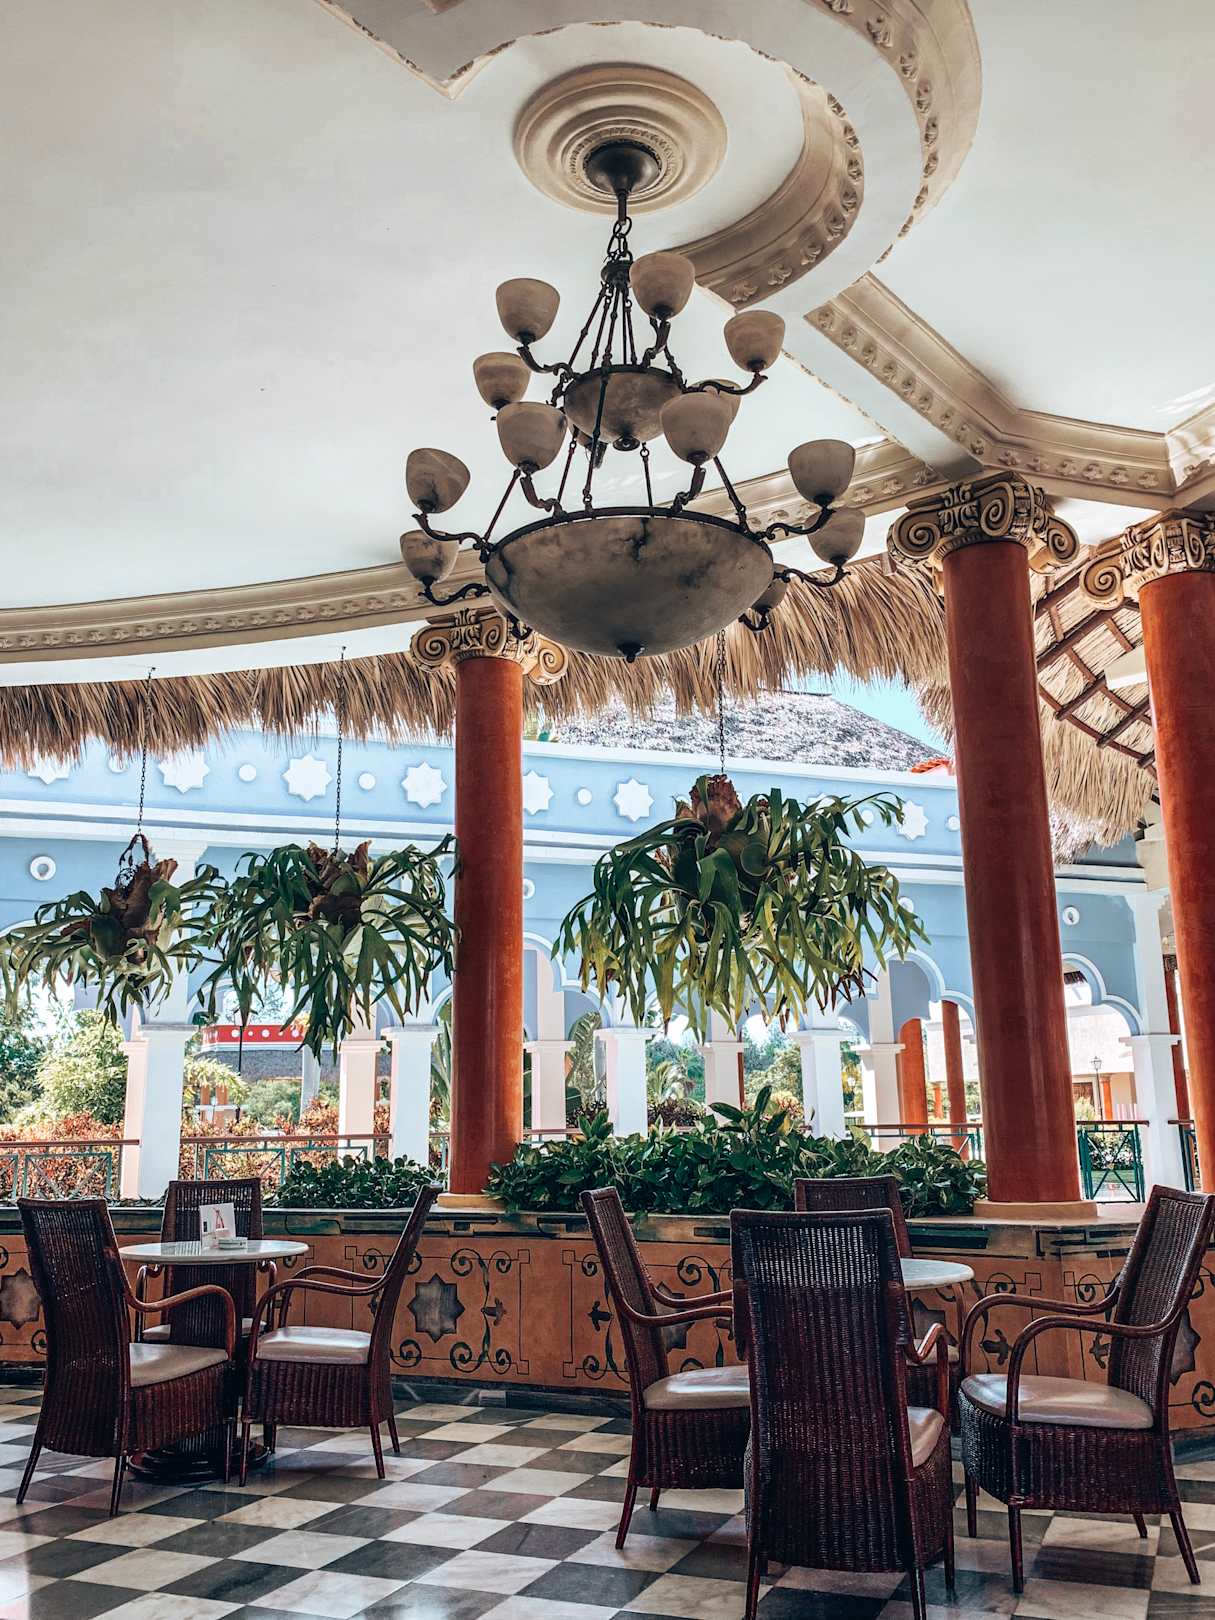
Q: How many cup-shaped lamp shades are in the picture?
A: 12